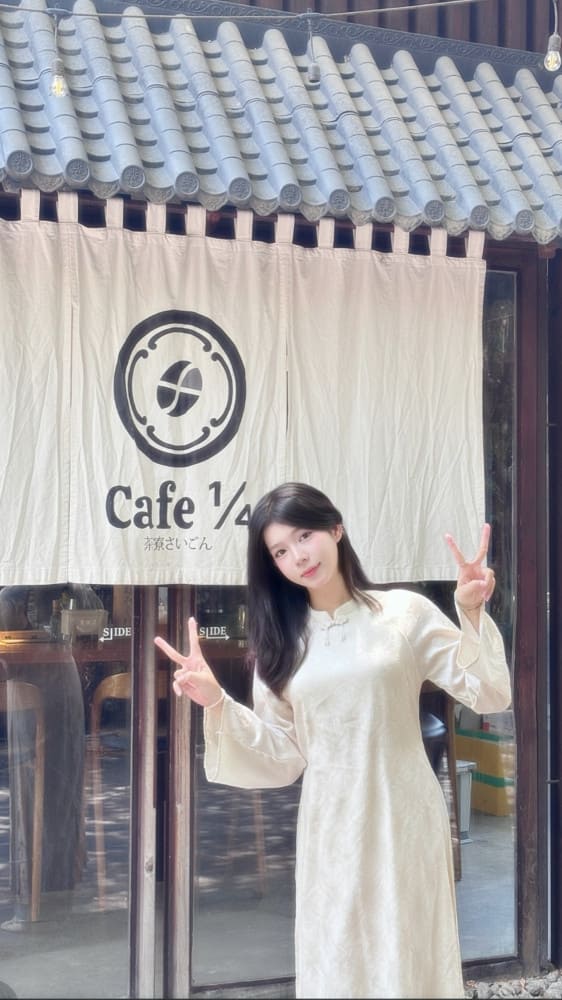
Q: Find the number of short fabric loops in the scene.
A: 12